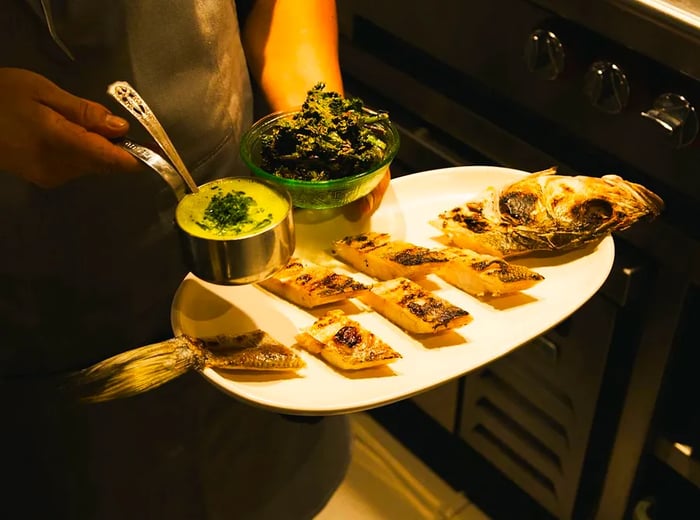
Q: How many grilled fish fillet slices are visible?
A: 5